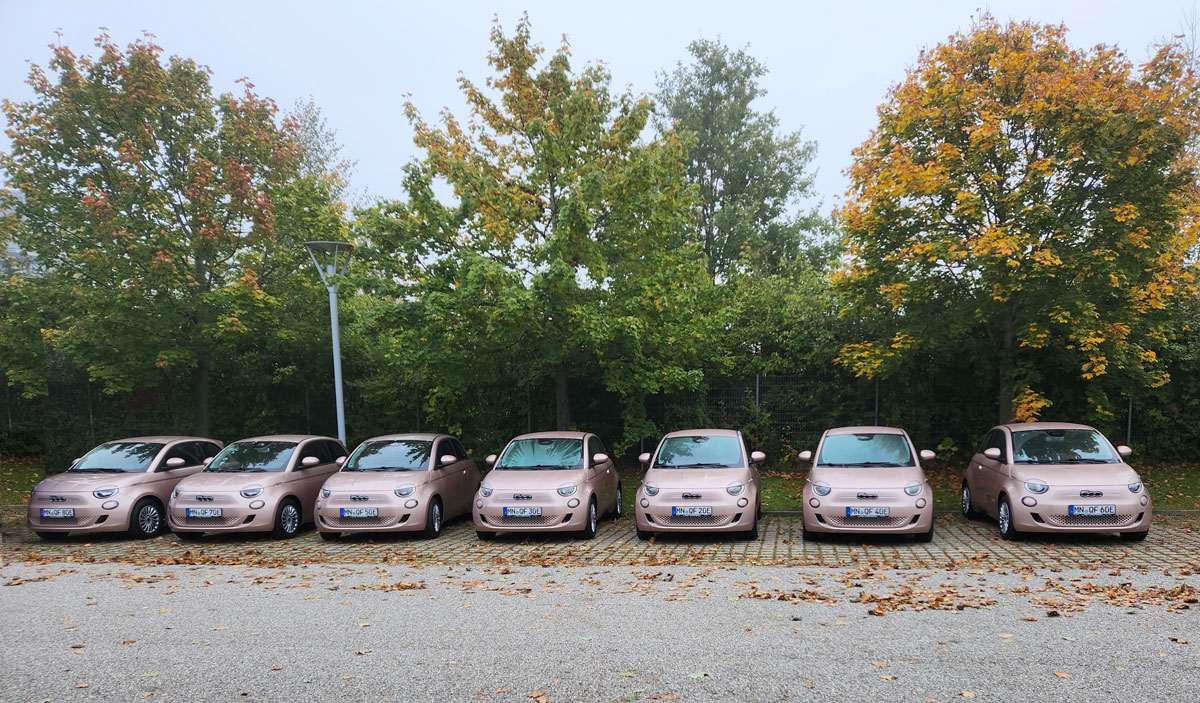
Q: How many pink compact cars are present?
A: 7